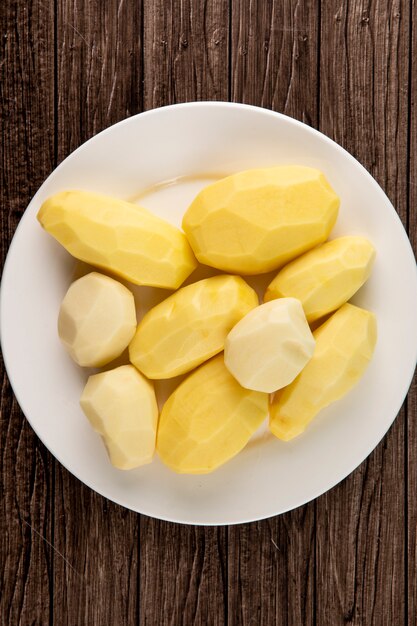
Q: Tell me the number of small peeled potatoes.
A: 3